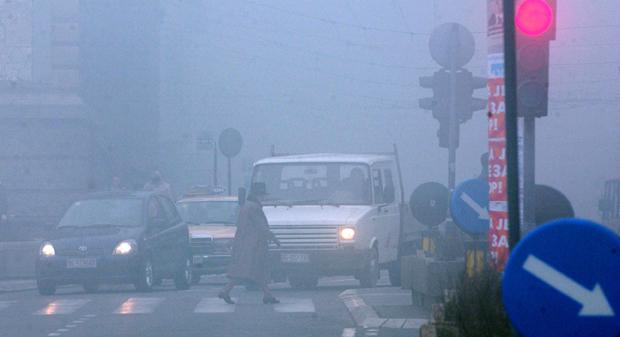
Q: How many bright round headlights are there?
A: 3